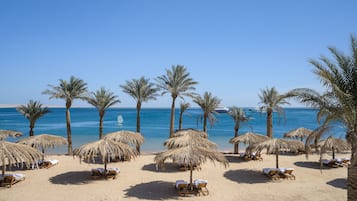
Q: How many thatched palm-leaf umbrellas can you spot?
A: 12